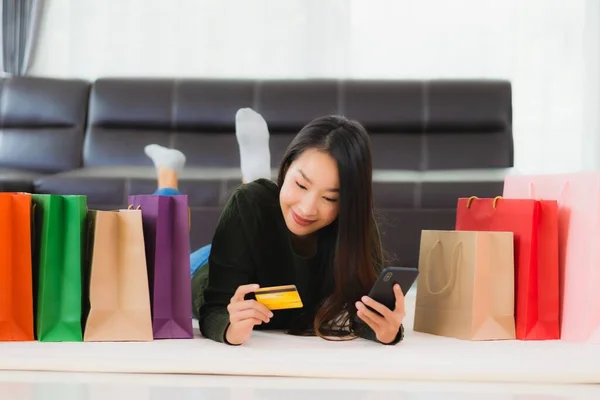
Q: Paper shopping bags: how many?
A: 7